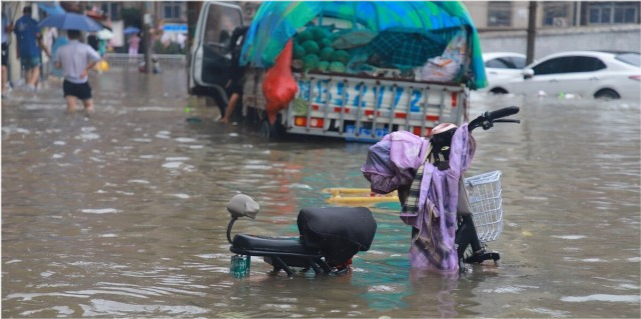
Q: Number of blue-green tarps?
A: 1